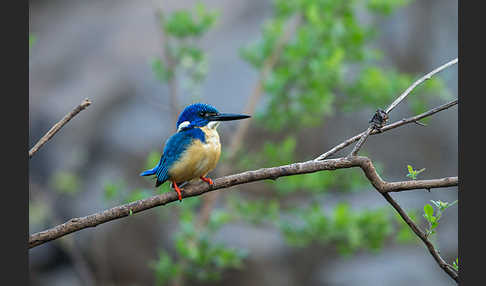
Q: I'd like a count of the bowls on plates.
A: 0